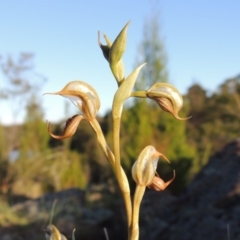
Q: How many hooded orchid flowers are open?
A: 3